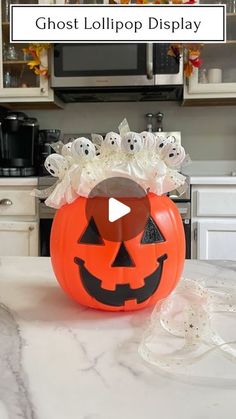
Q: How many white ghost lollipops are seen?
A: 8